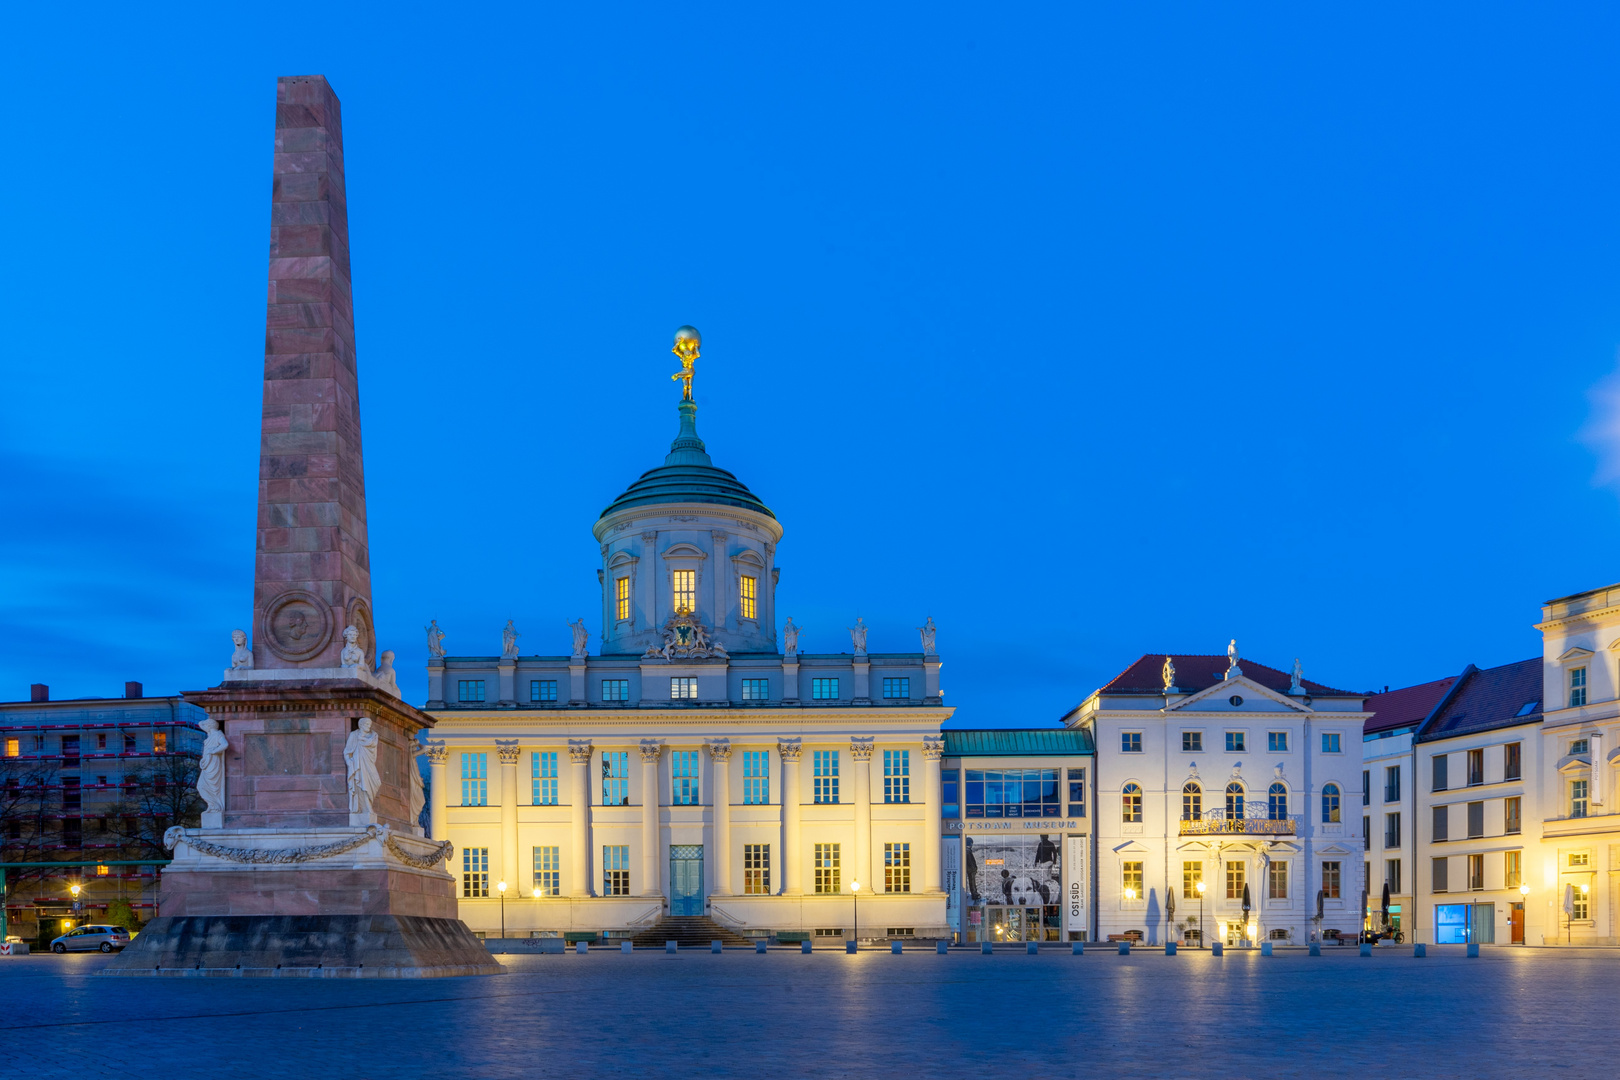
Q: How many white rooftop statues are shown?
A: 9